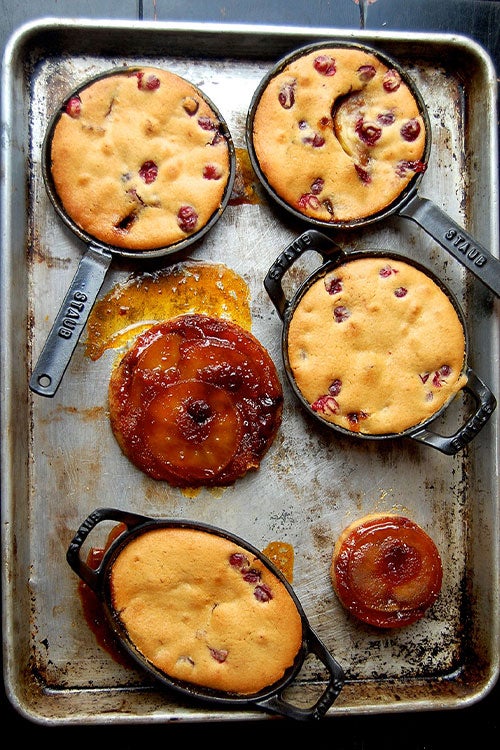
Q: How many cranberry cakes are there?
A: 4